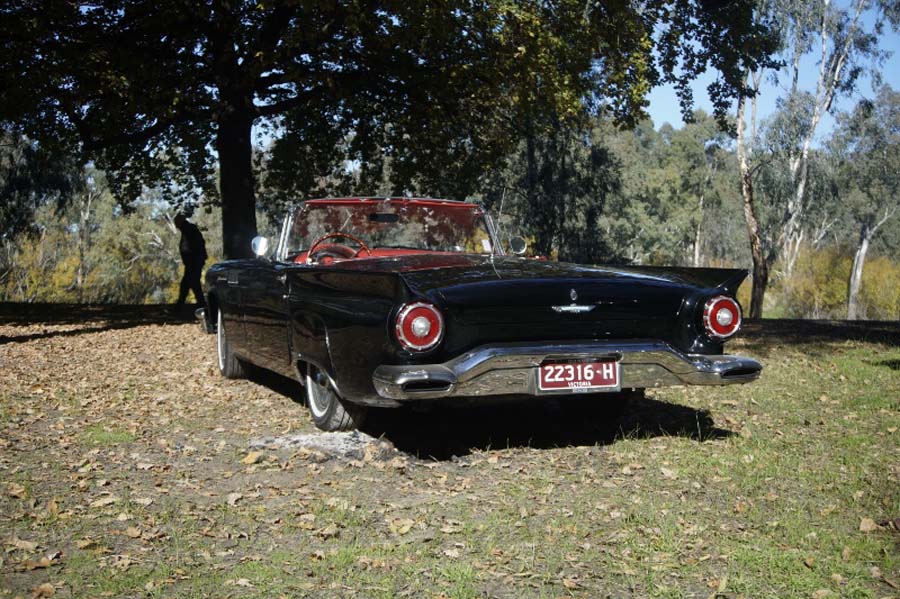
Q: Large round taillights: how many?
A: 2